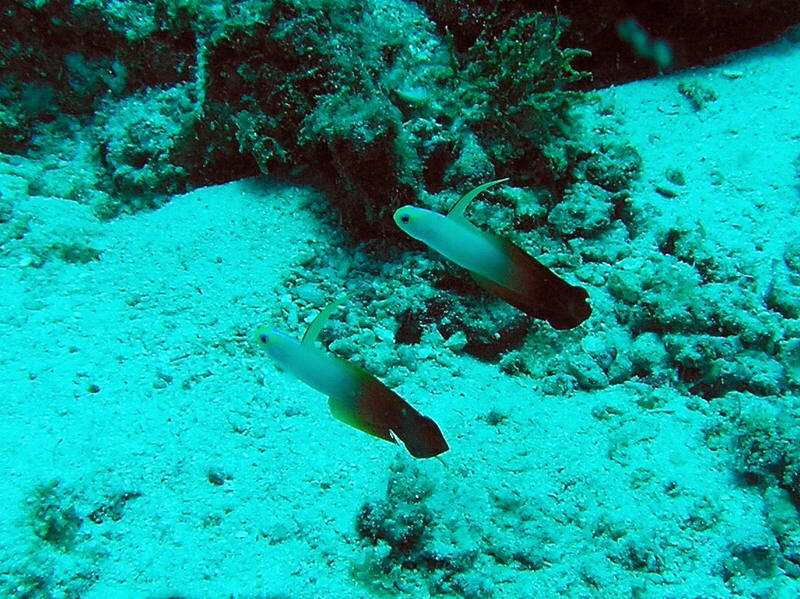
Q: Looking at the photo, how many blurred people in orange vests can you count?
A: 0